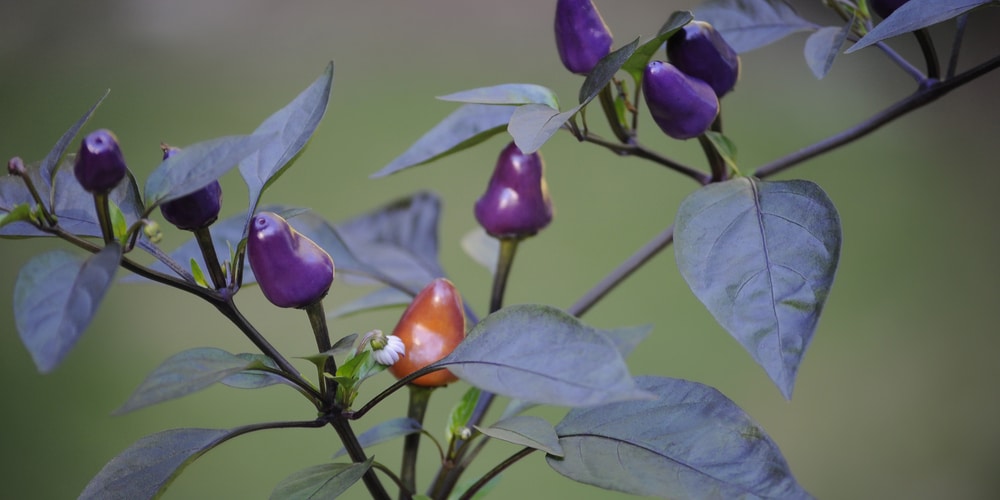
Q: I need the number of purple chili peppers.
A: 8